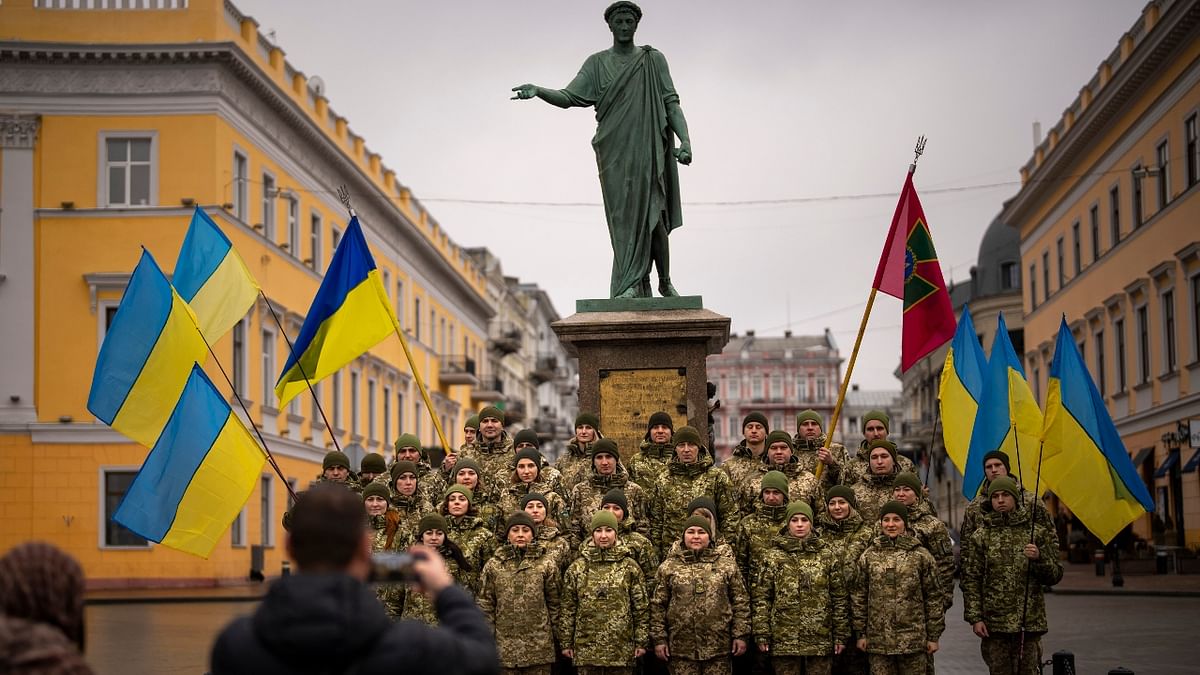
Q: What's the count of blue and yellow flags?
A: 7